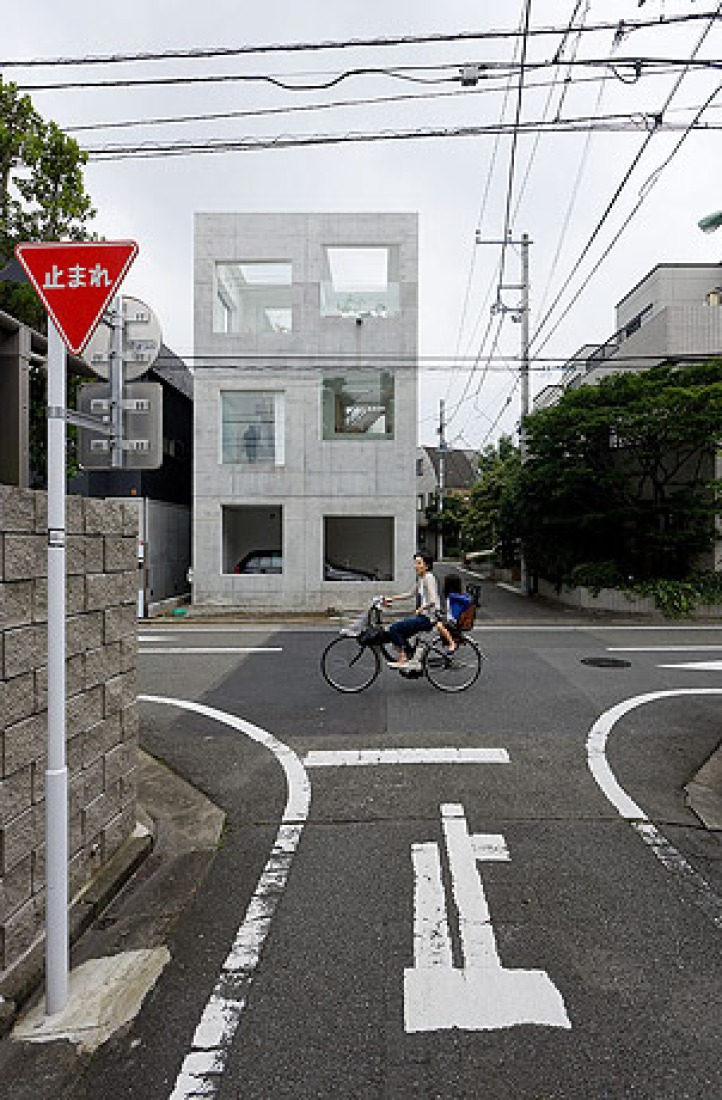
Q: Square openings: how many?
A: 6